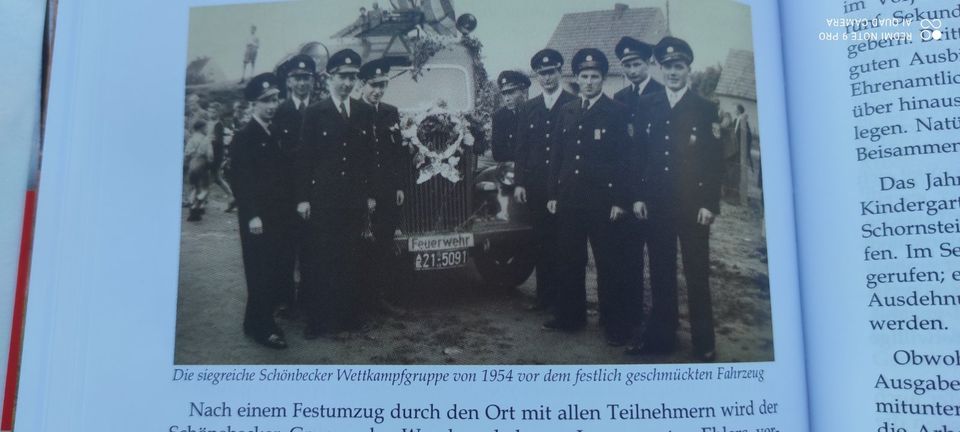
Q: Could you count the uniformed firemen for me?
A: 9